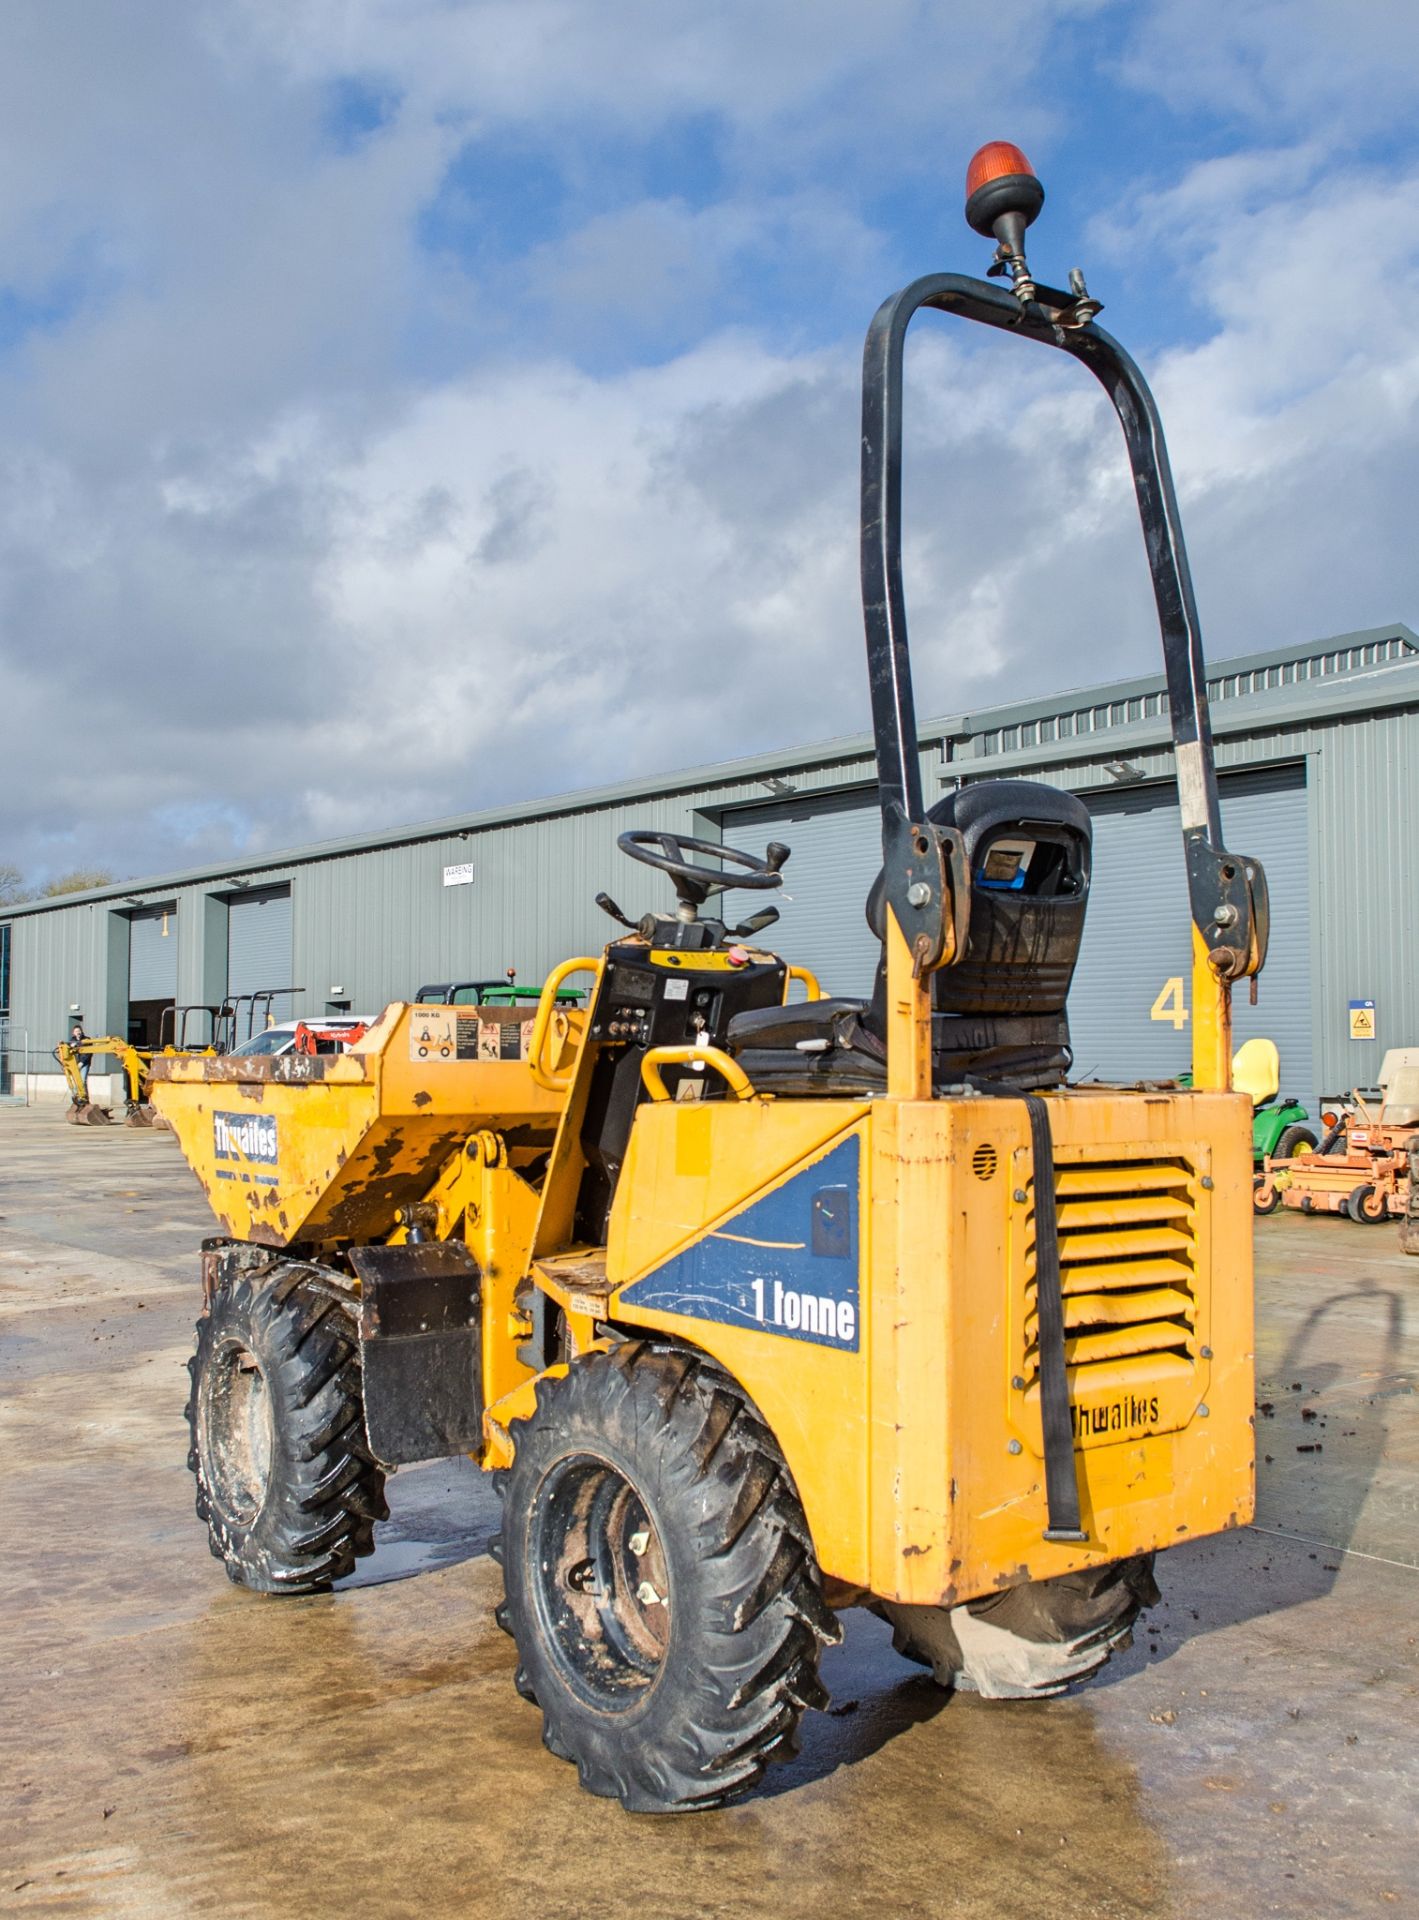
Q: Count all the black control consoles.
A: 1